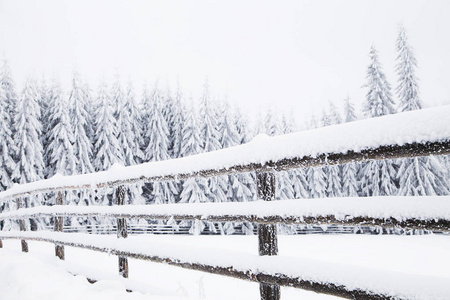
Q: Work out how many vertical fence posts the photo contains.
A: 5